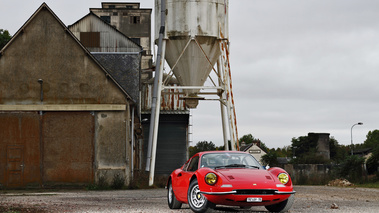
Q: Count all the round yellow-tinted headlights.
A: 2